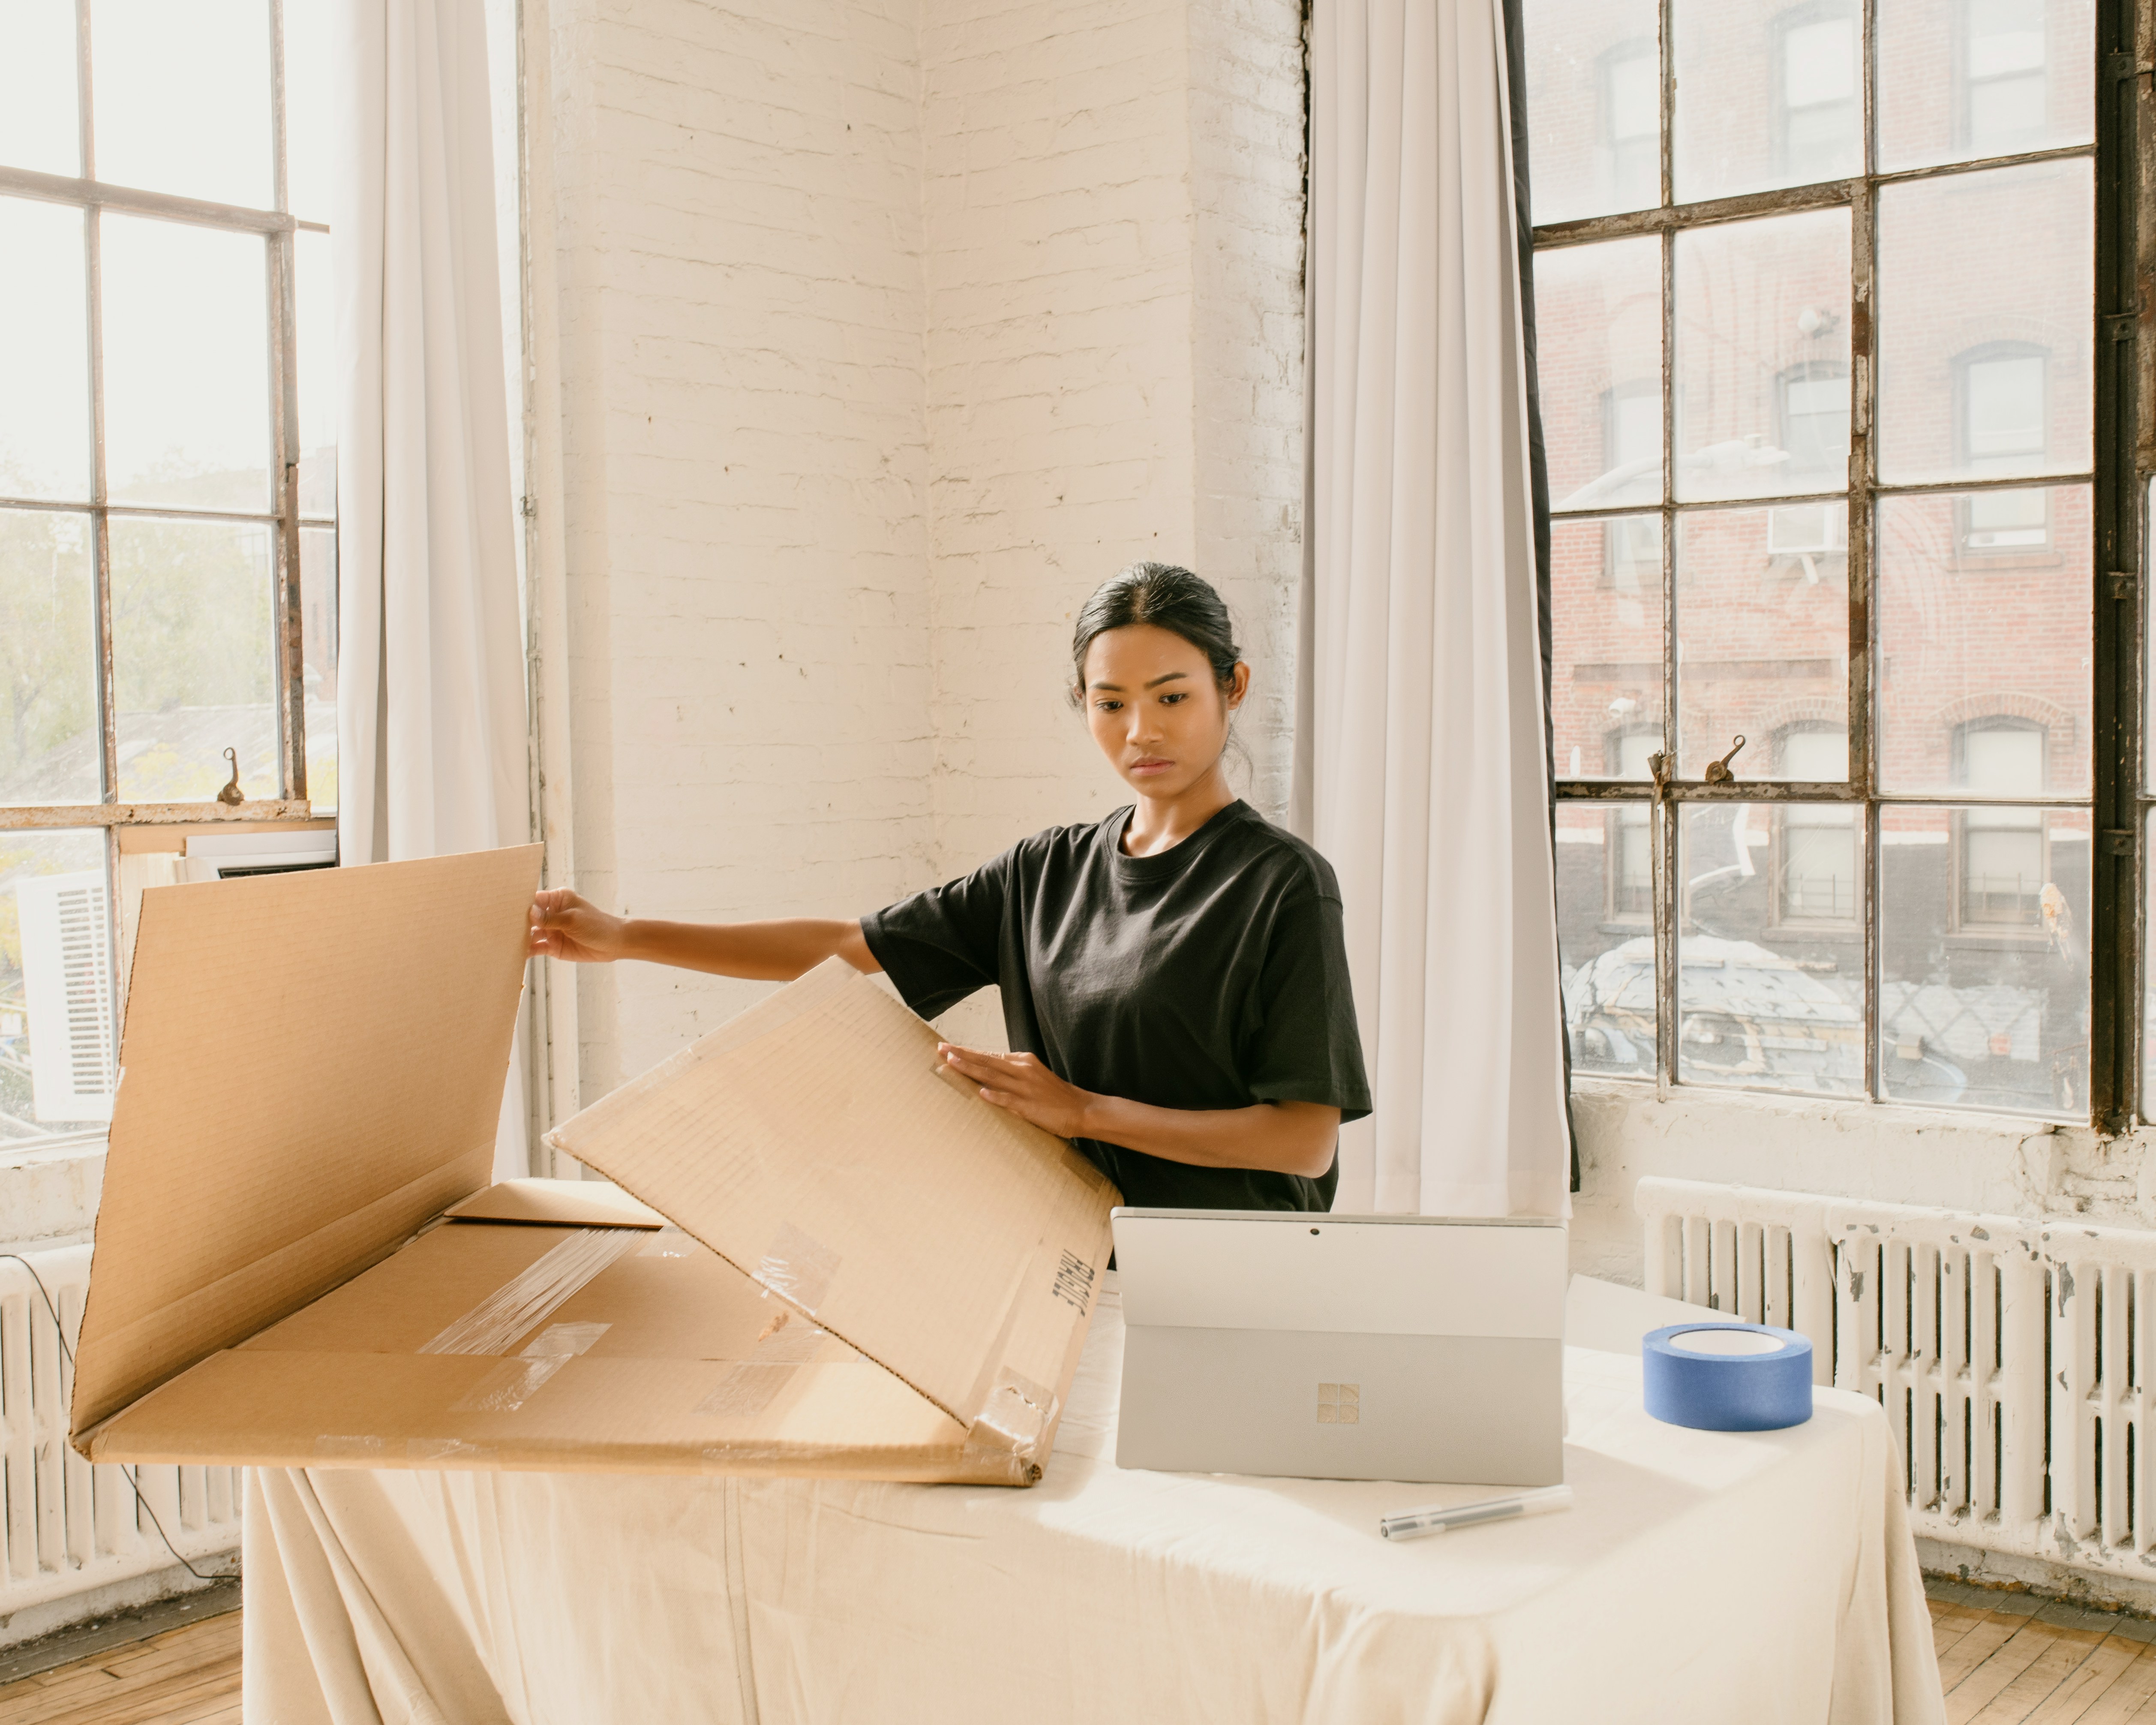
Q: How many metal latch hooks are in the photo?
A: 2